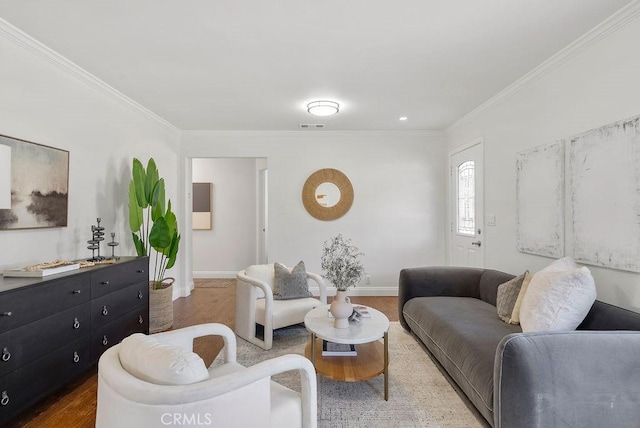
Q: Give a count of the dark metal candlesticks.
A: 3